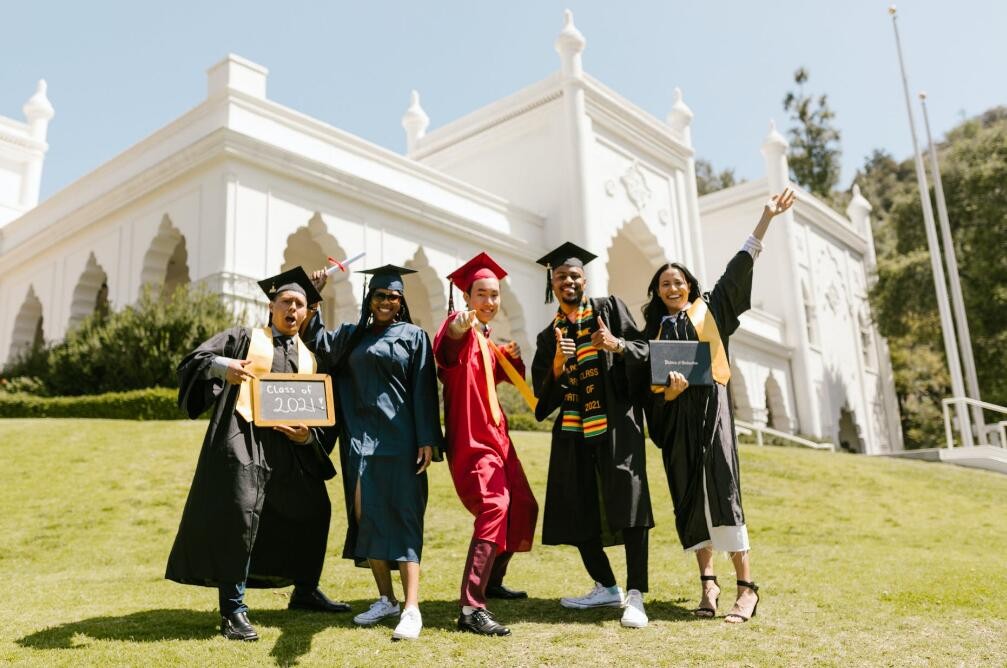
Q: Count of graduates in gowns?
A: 5